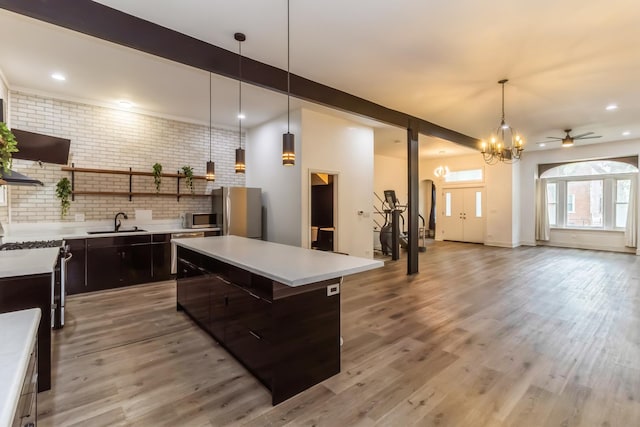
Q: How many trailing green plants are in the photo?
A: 4